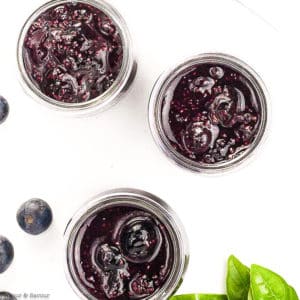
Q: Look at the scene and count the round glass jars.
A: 3